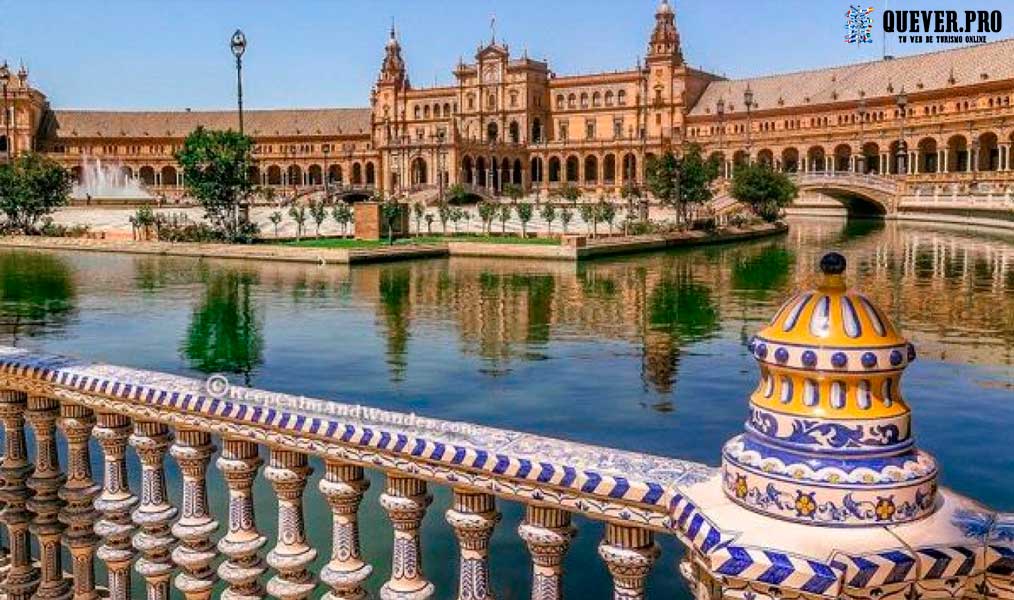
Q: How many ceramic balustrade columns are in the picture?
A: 13